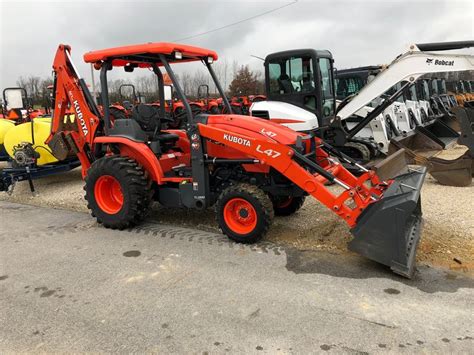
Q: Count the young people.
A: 0